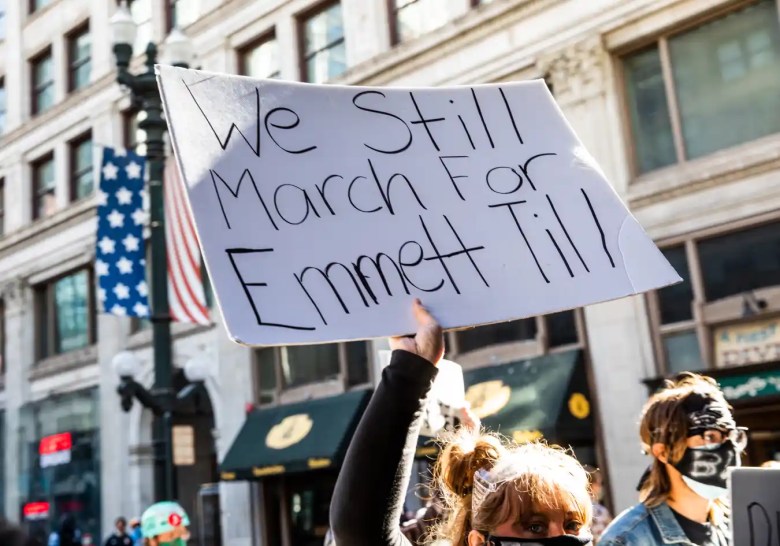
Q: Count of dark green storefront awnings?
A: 2